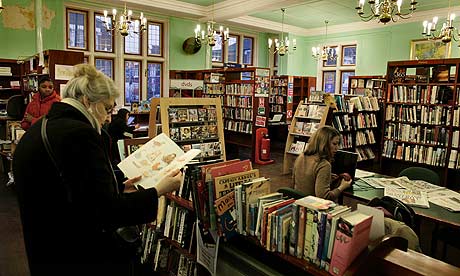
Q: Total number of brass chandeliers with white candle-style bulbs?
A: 6